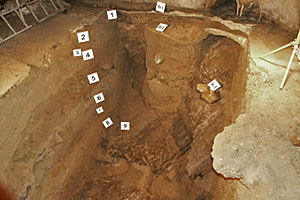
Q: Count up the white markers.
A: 12